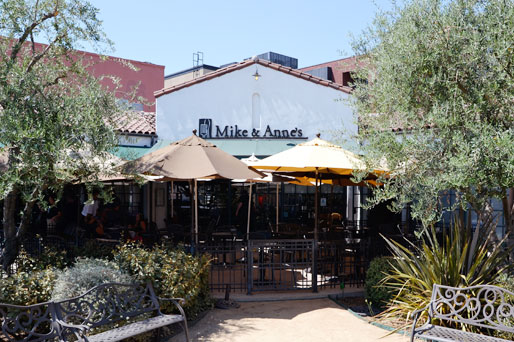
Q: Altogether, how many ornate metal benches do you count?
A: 3